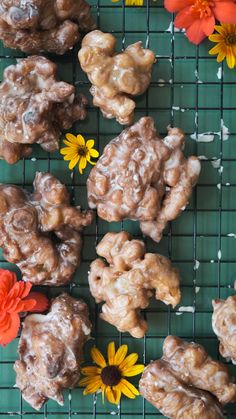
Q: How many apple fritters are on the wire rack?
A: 9